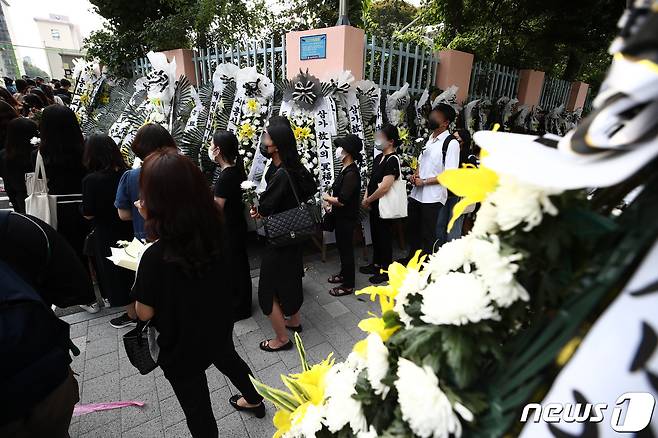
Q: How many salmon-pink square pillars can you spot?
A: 5